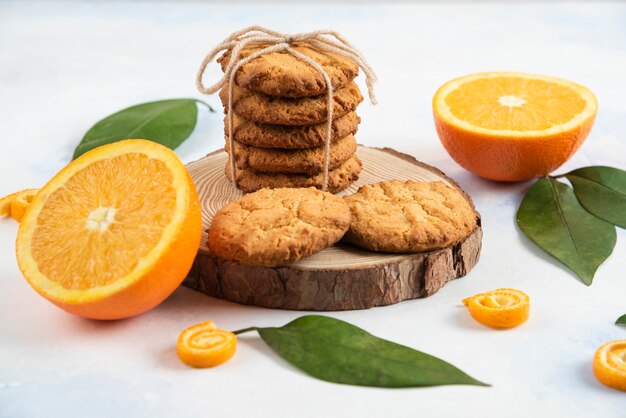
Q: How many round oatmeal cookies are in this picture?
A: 7